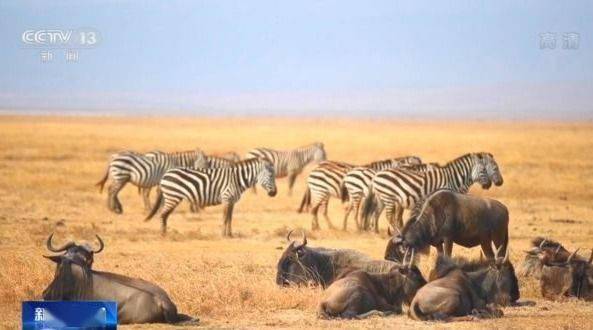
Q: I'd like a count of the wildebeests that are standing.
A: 1